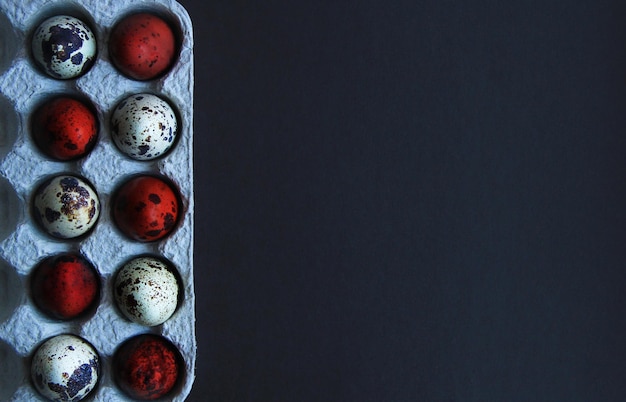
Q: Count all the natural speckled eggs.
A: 5